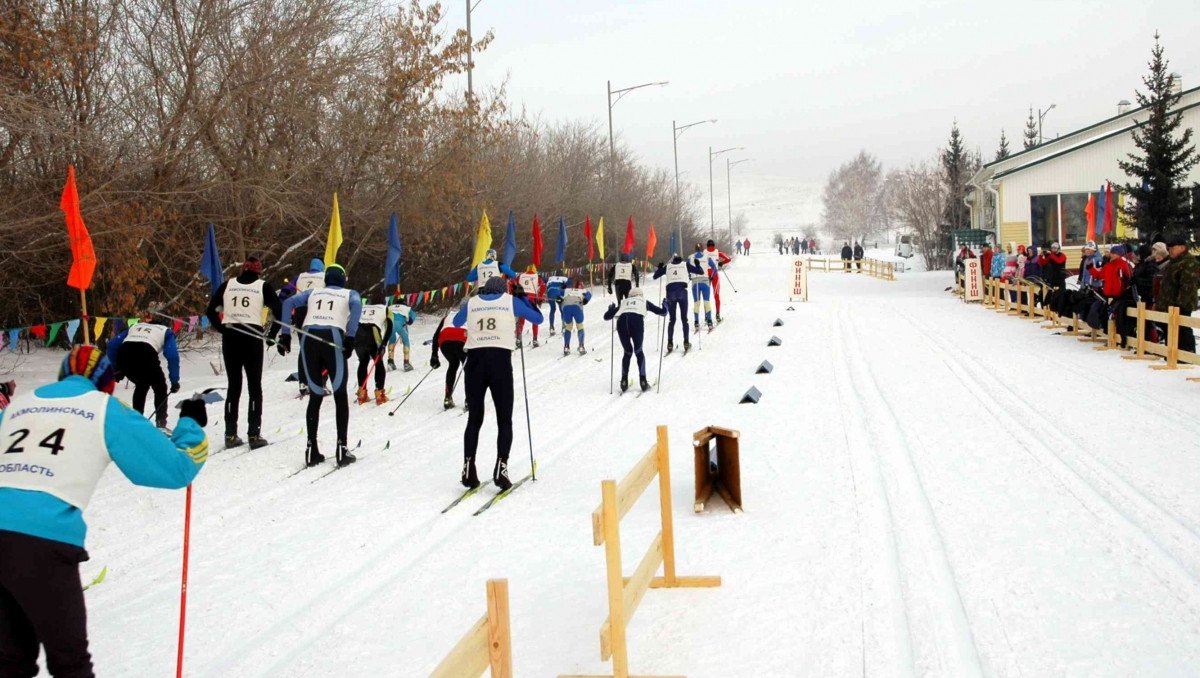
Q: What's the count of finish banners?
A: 2